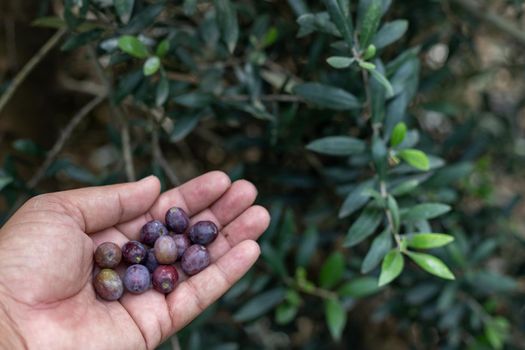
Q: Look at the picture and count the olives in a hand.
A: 12